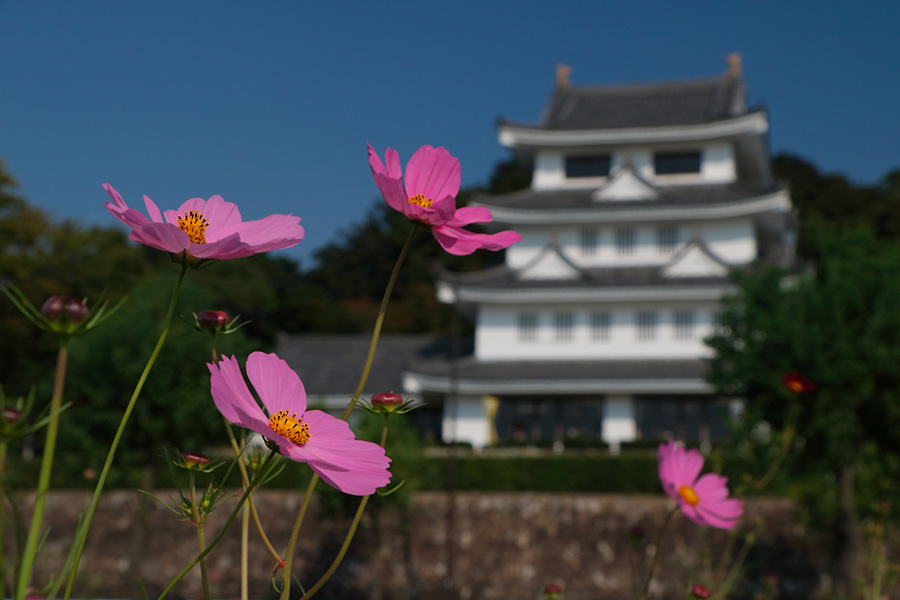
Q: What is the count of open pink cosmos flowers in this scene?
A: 4